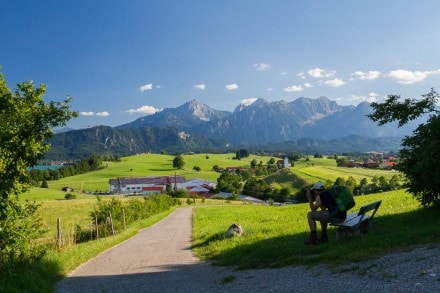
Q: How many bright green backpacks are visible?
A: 1